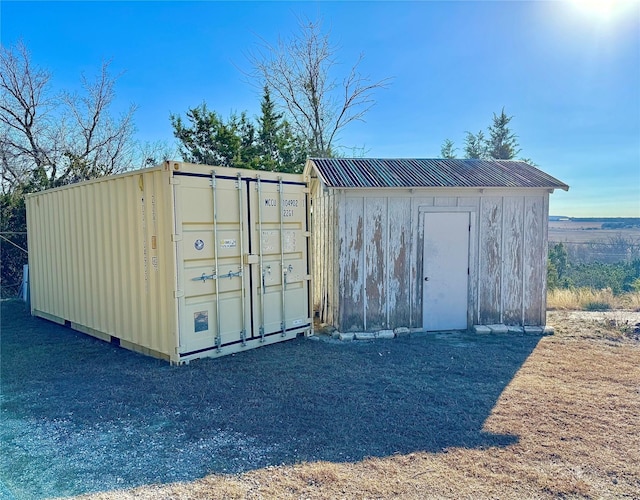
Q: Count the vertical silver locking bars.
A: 4